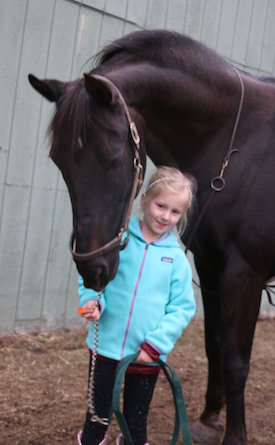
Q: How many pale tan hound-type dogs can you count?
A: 0